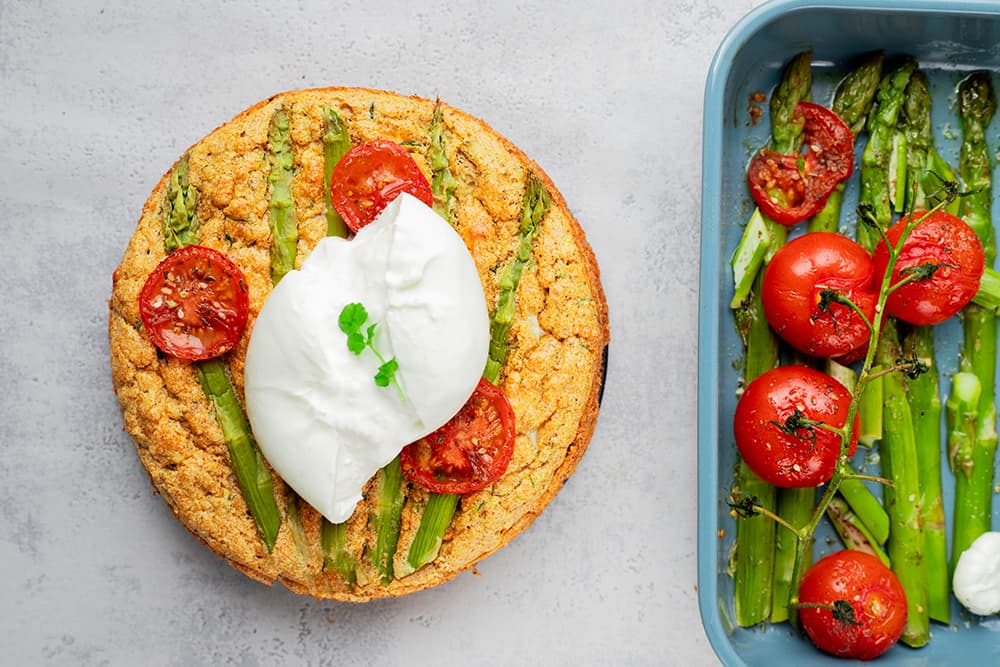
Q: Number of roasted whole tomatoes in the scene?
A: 4